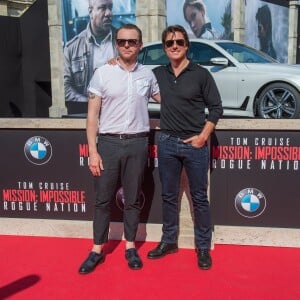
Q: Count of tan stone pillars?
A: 4